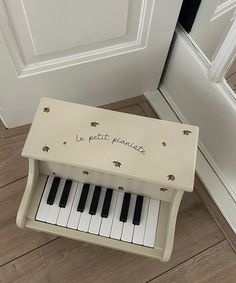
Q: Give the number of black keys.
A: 7